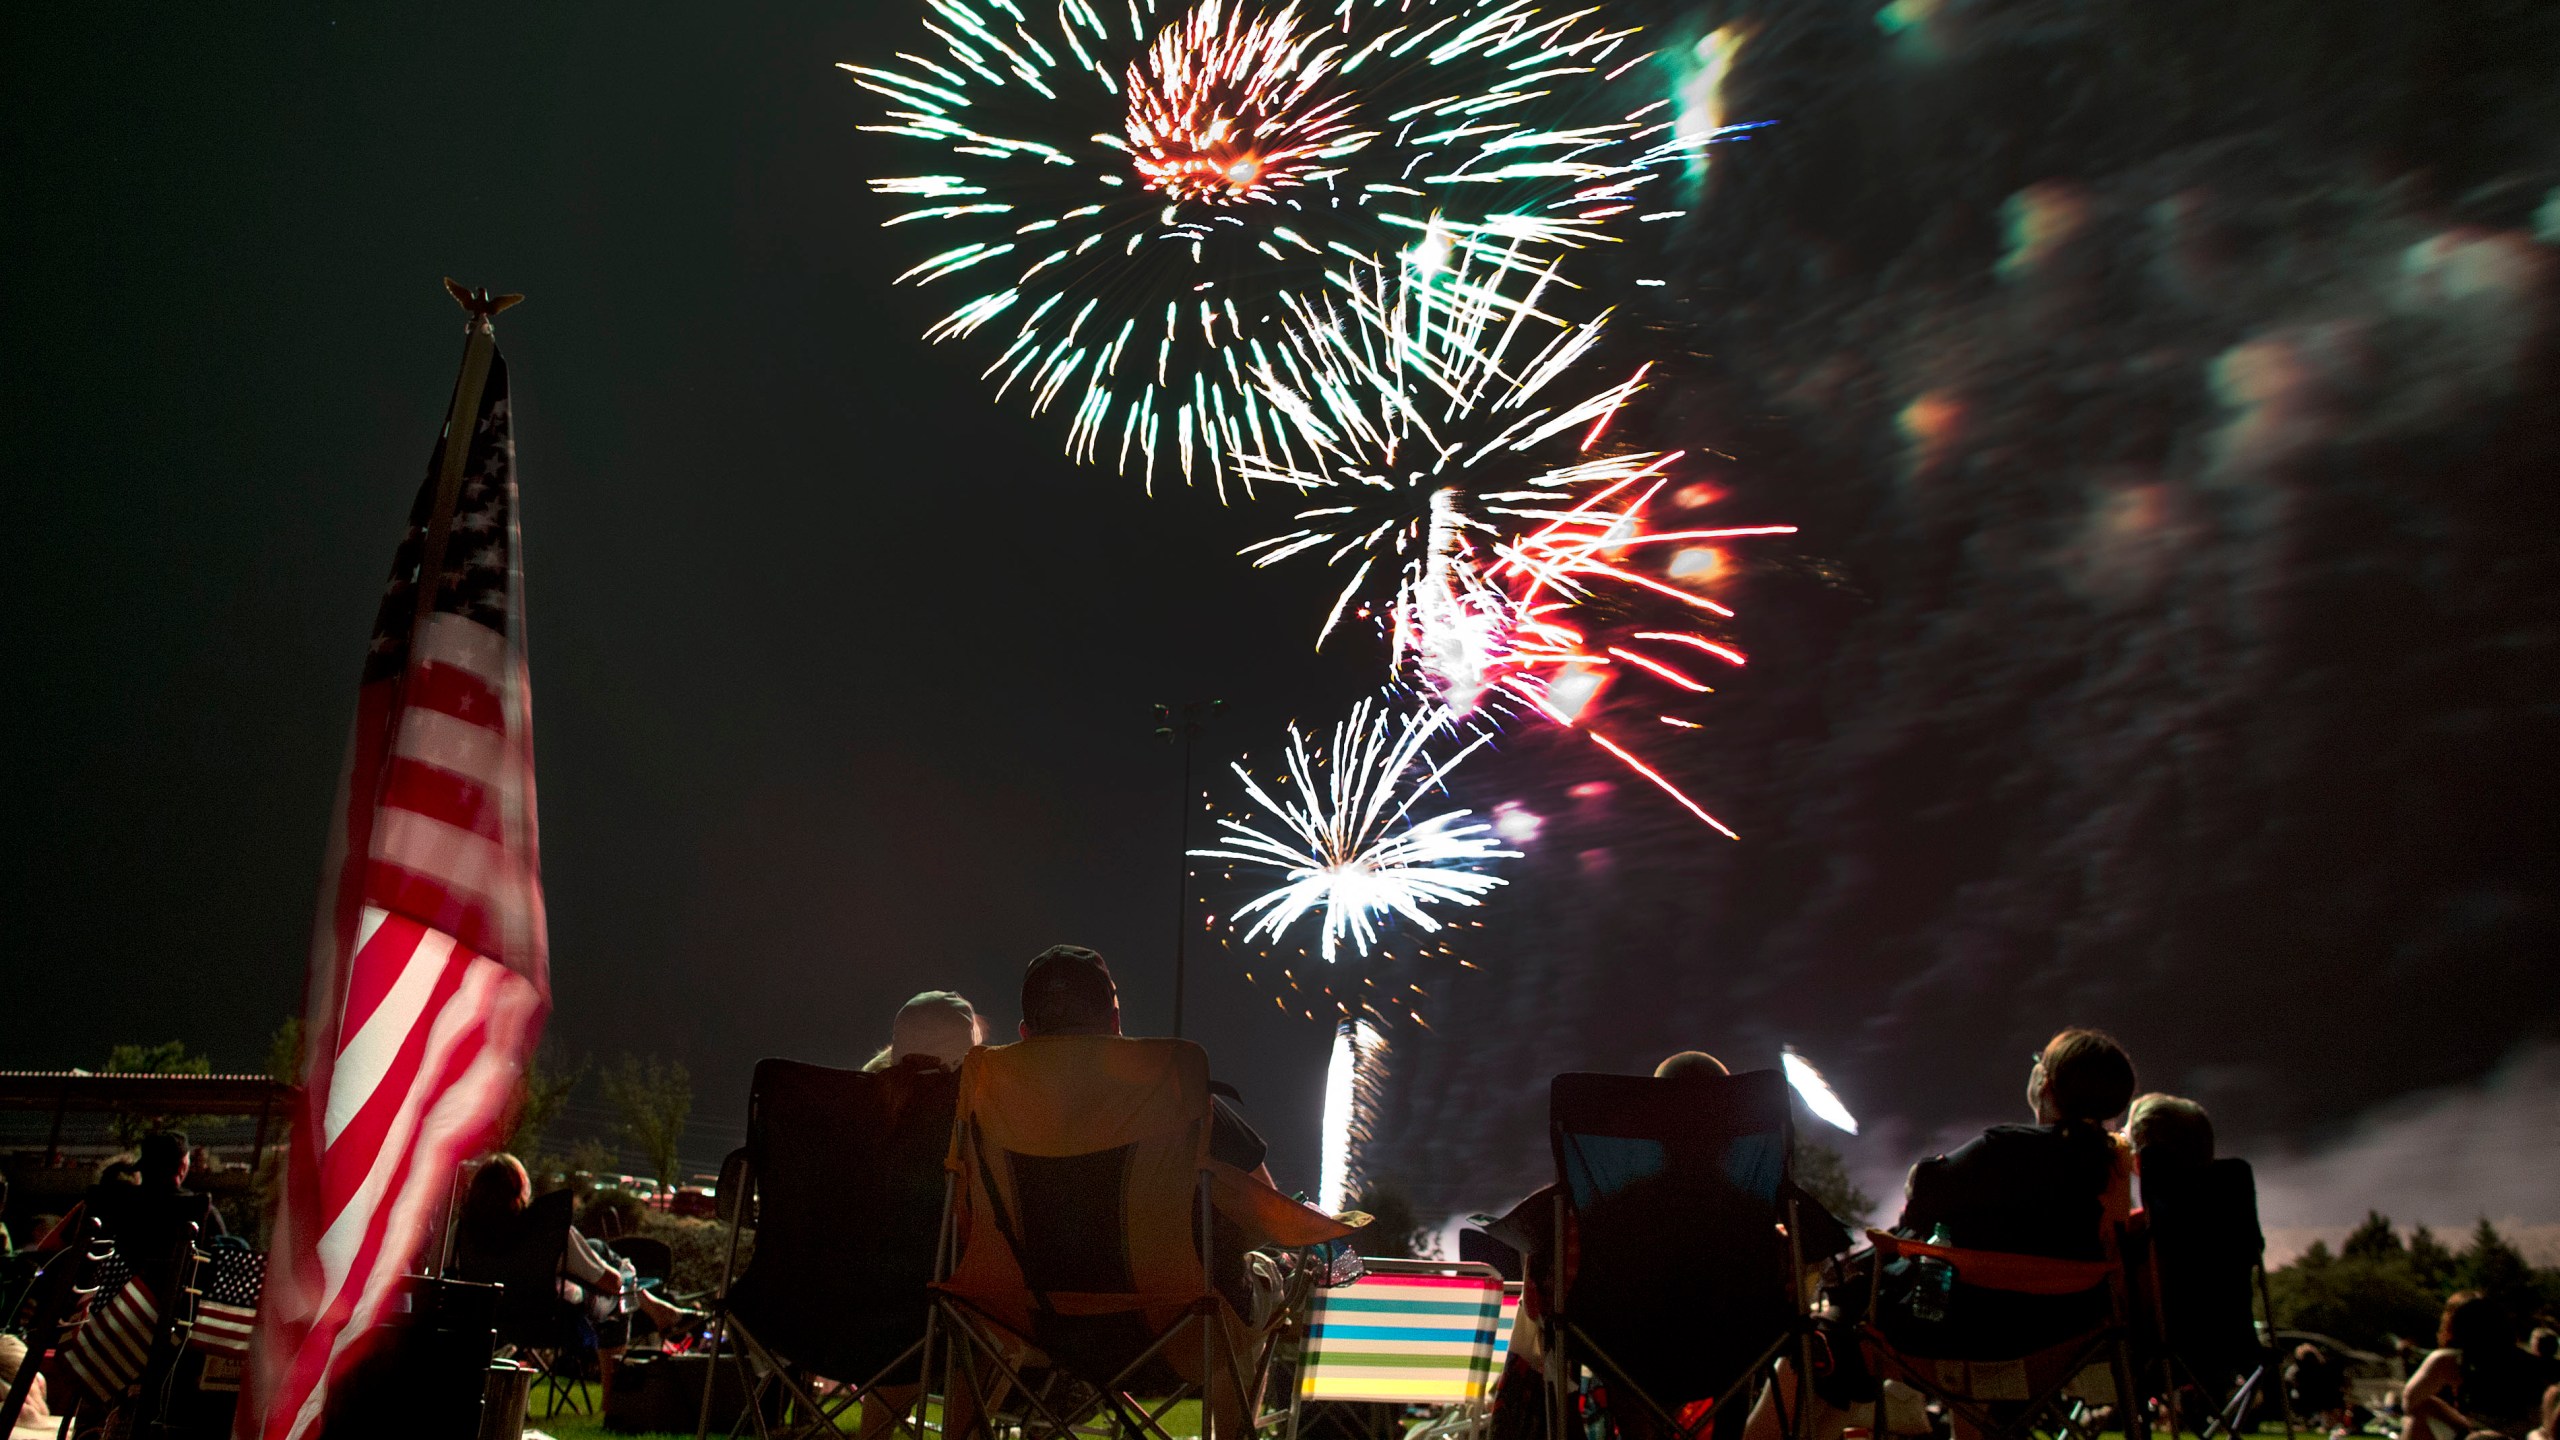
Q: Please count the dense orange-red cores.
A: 1